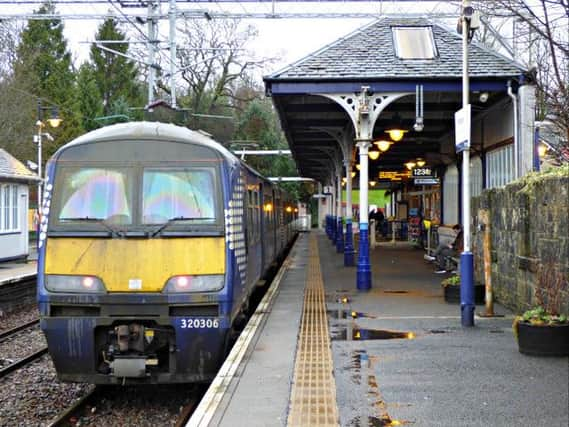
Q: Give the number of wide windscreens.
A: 2